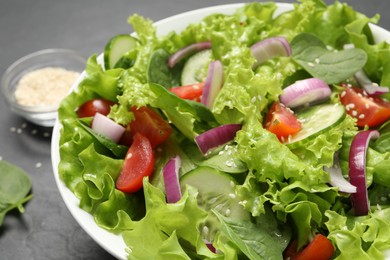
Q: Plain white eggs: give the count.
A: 0